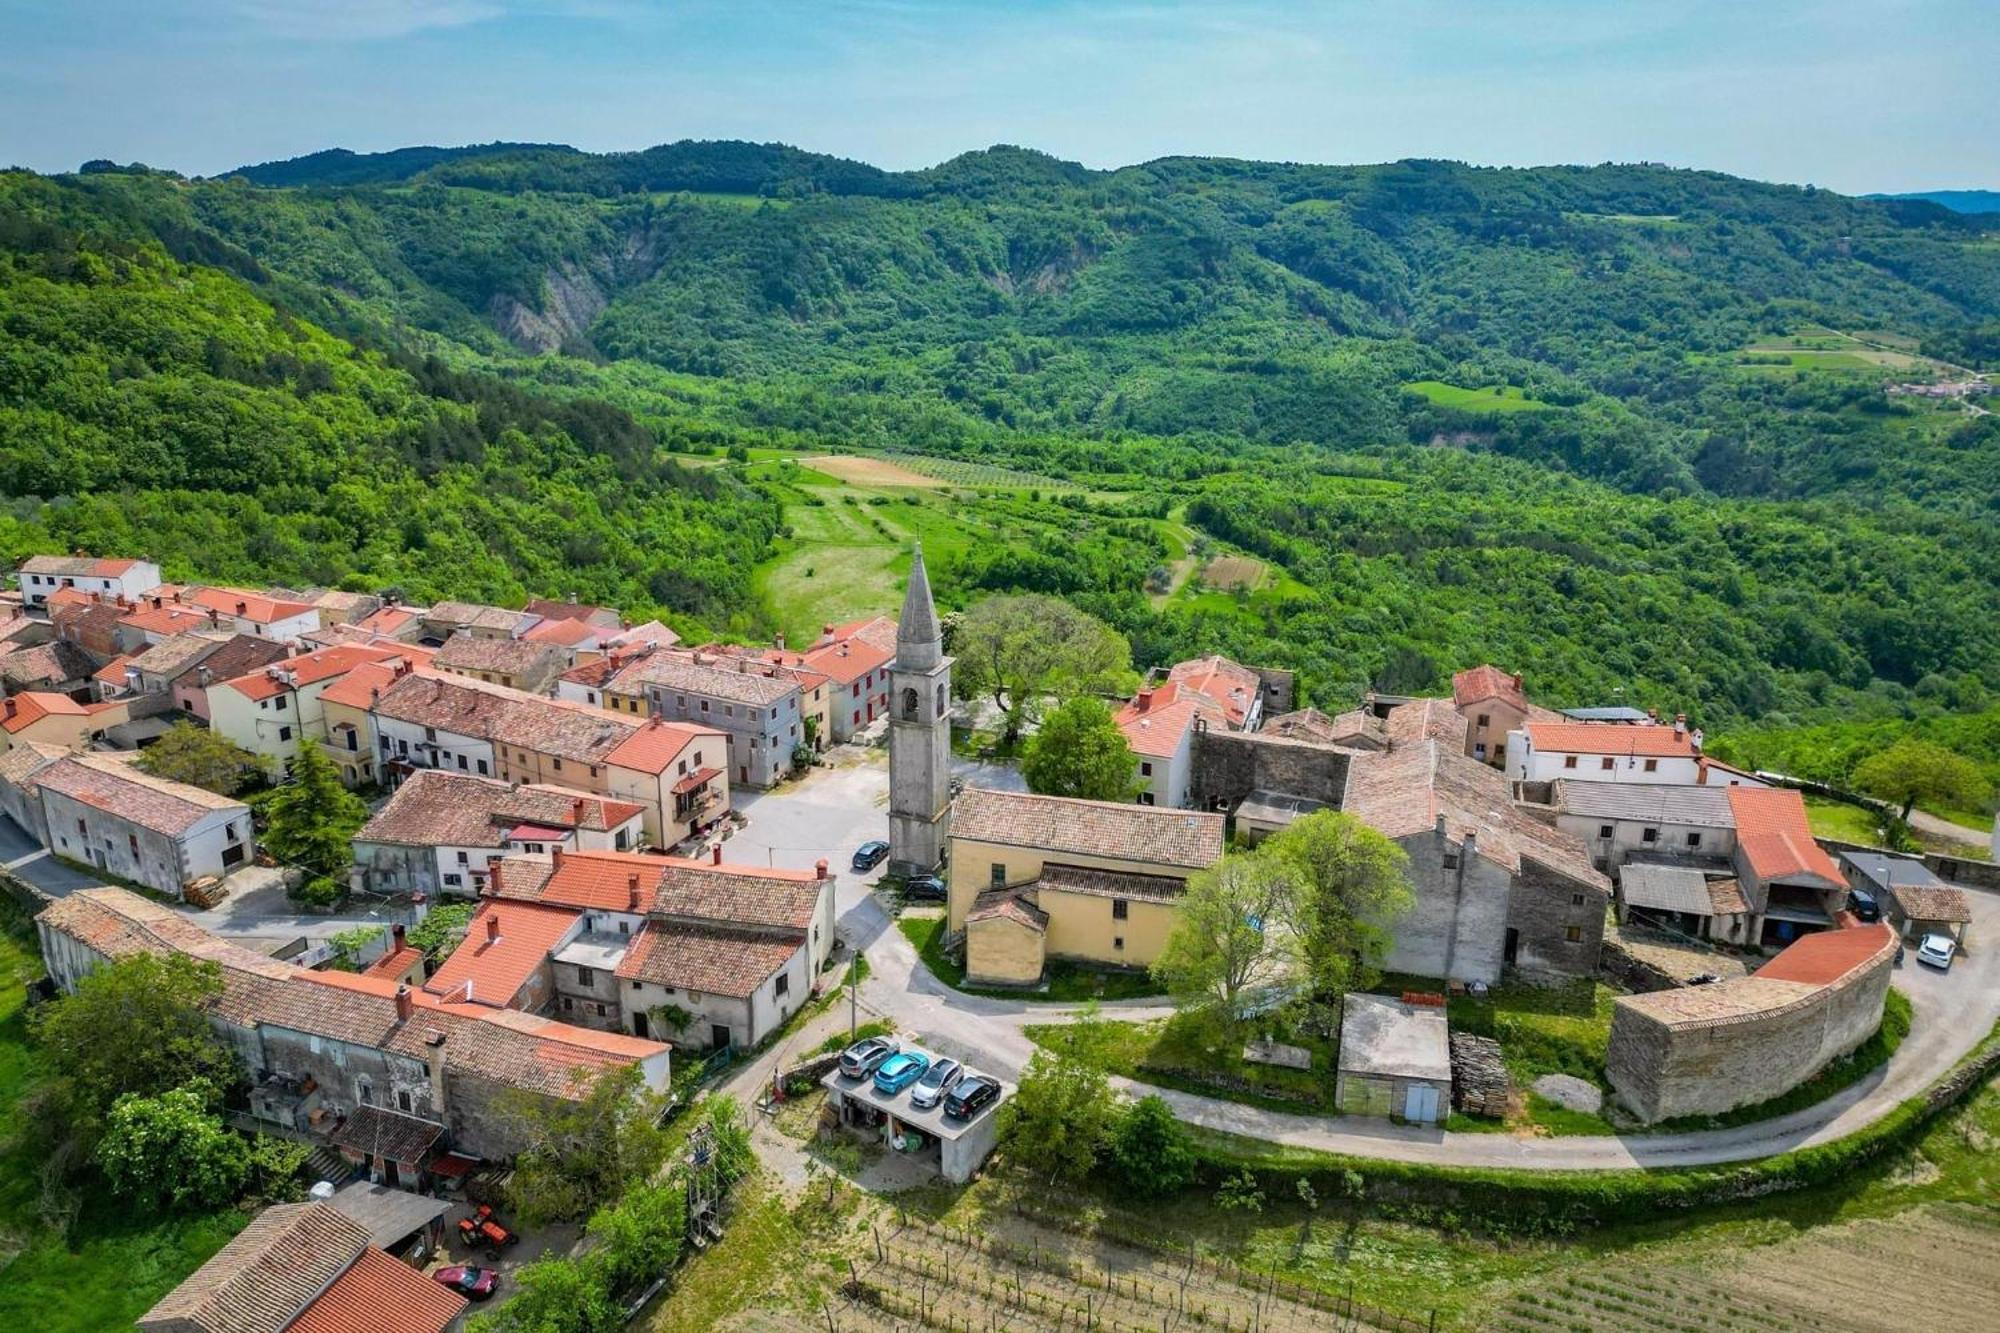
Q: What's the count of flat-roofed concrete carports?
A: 1